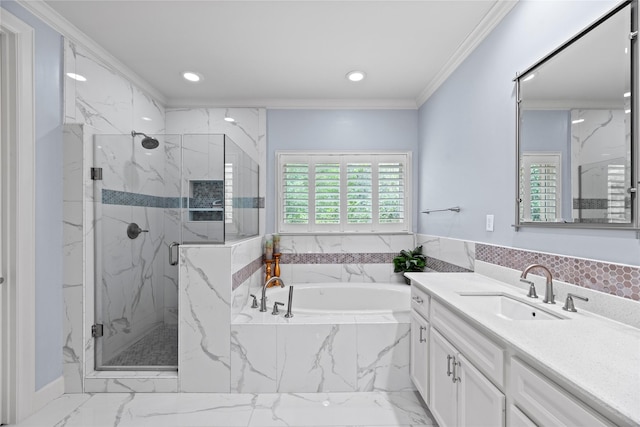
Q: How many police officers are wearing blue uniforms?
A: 0